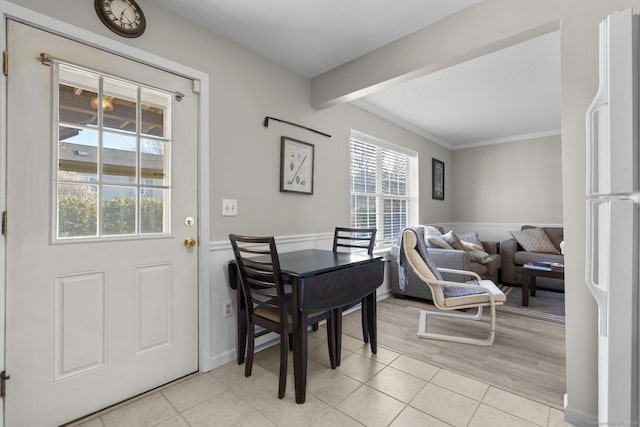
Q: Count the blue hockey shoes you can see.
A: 0